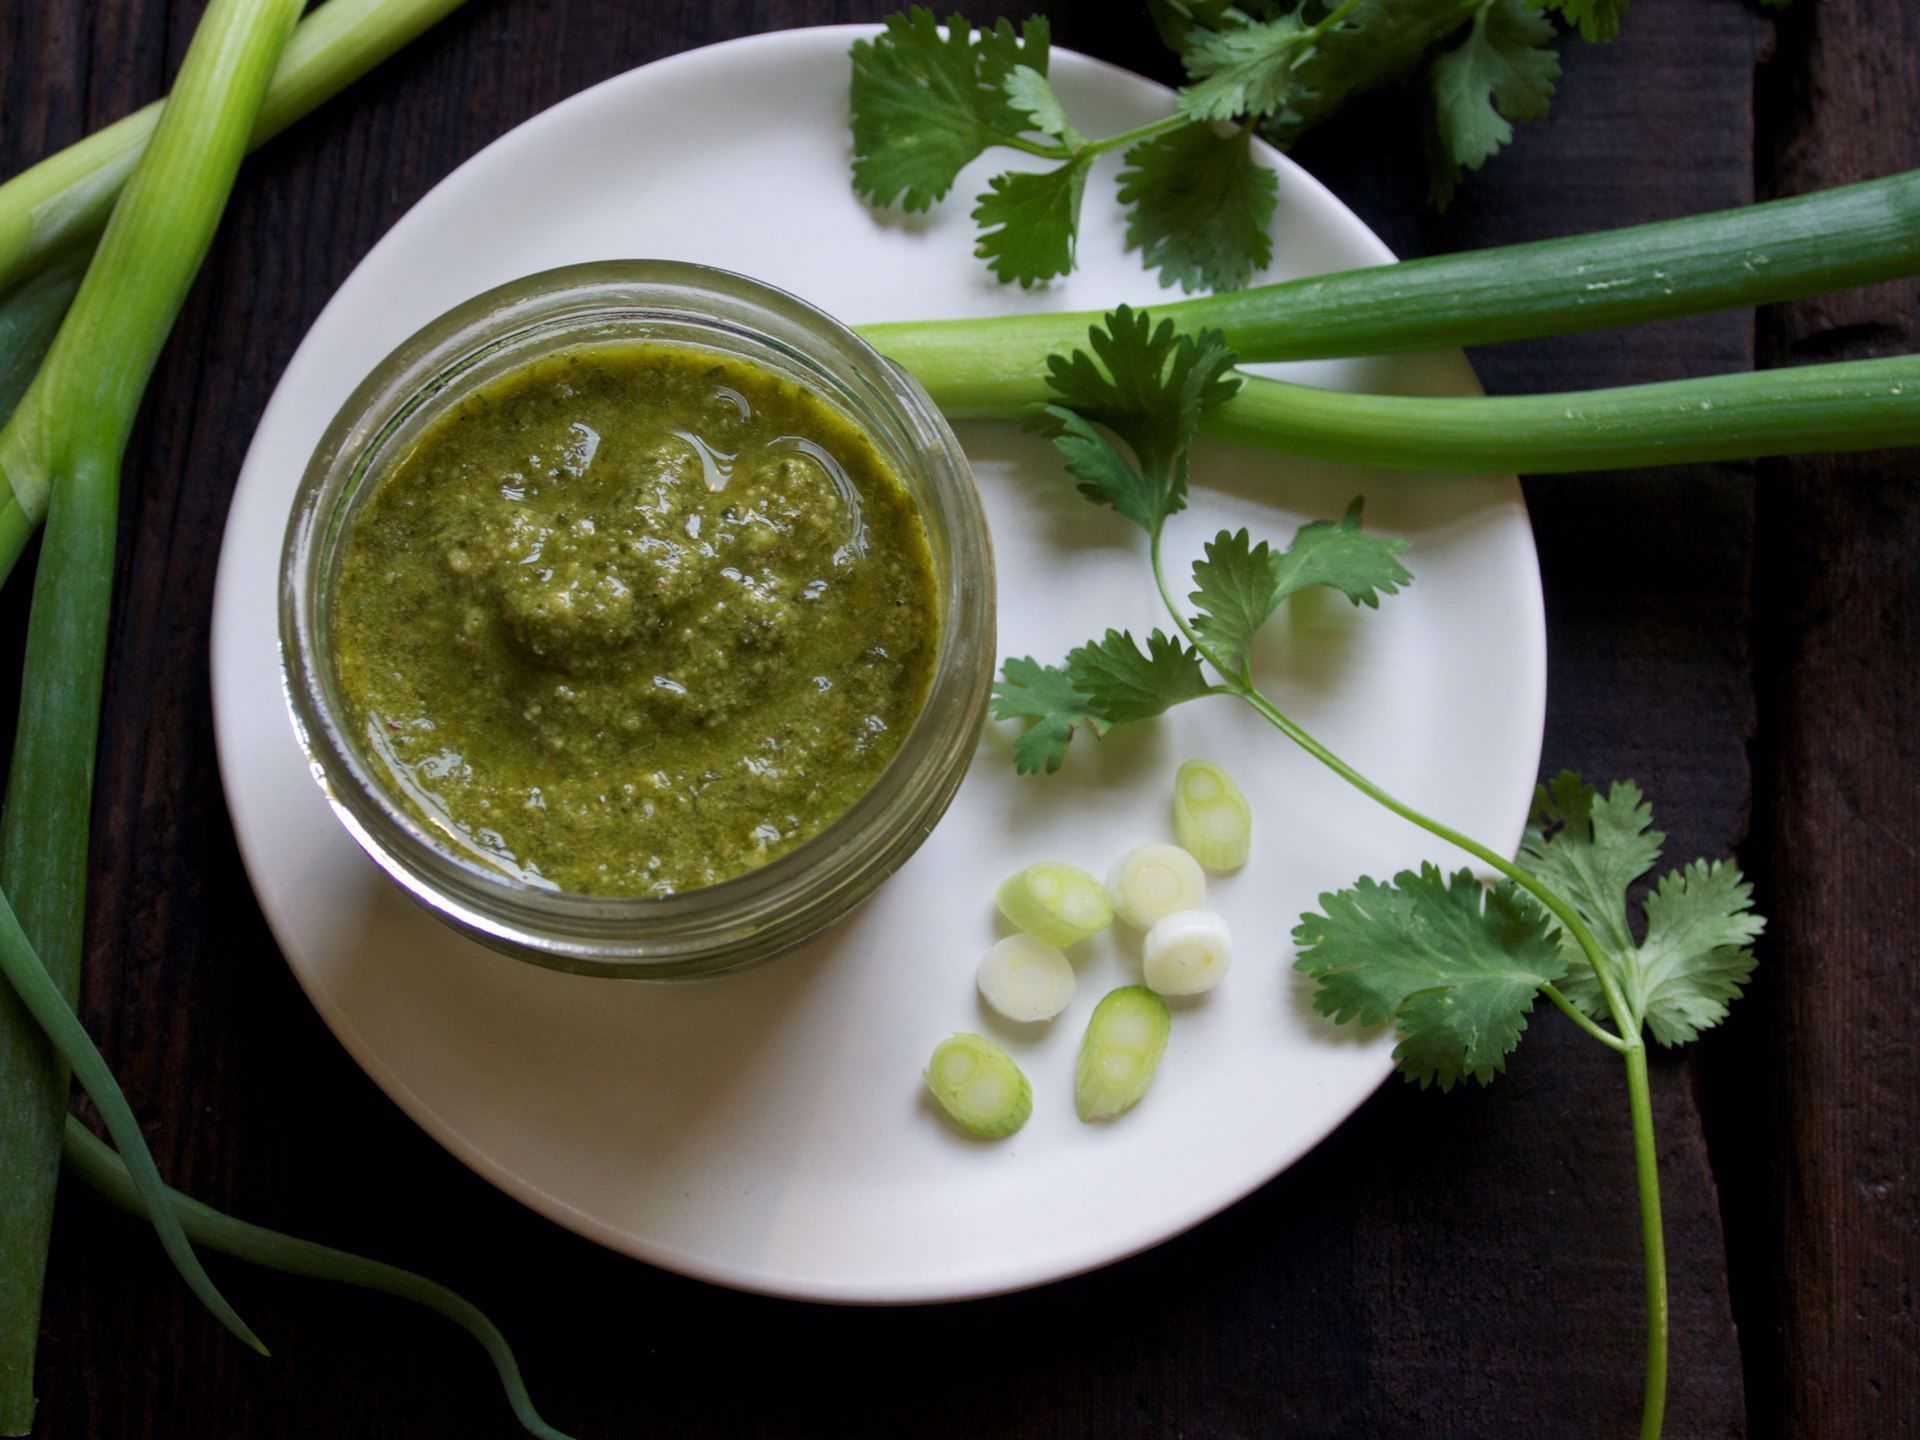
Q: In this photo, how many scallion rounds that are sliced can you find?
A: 7